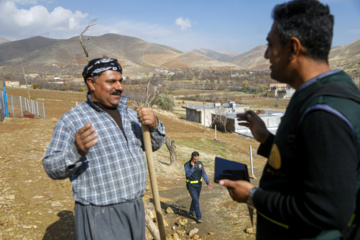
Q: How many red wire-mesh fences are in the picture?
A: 0